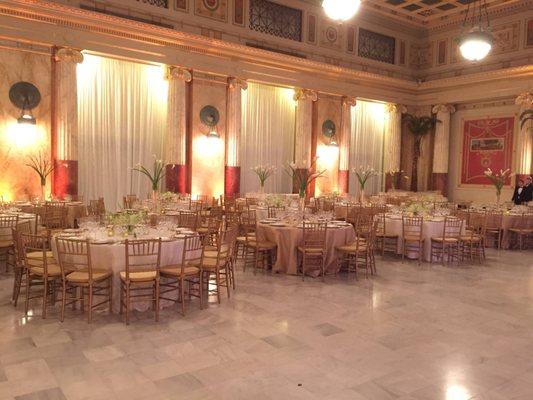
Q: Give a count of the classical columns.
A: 8